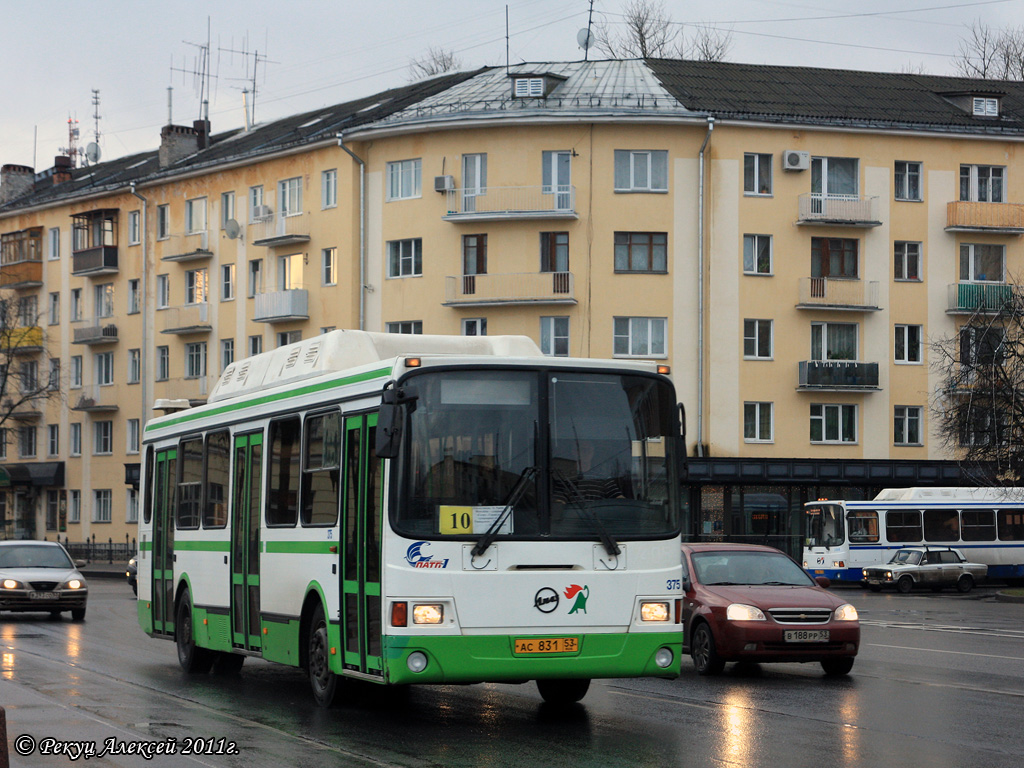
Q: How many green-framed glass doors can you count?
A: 3